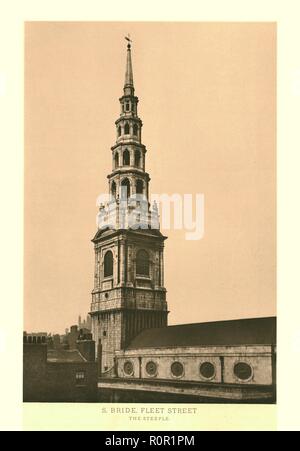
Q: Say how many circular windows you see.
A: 5